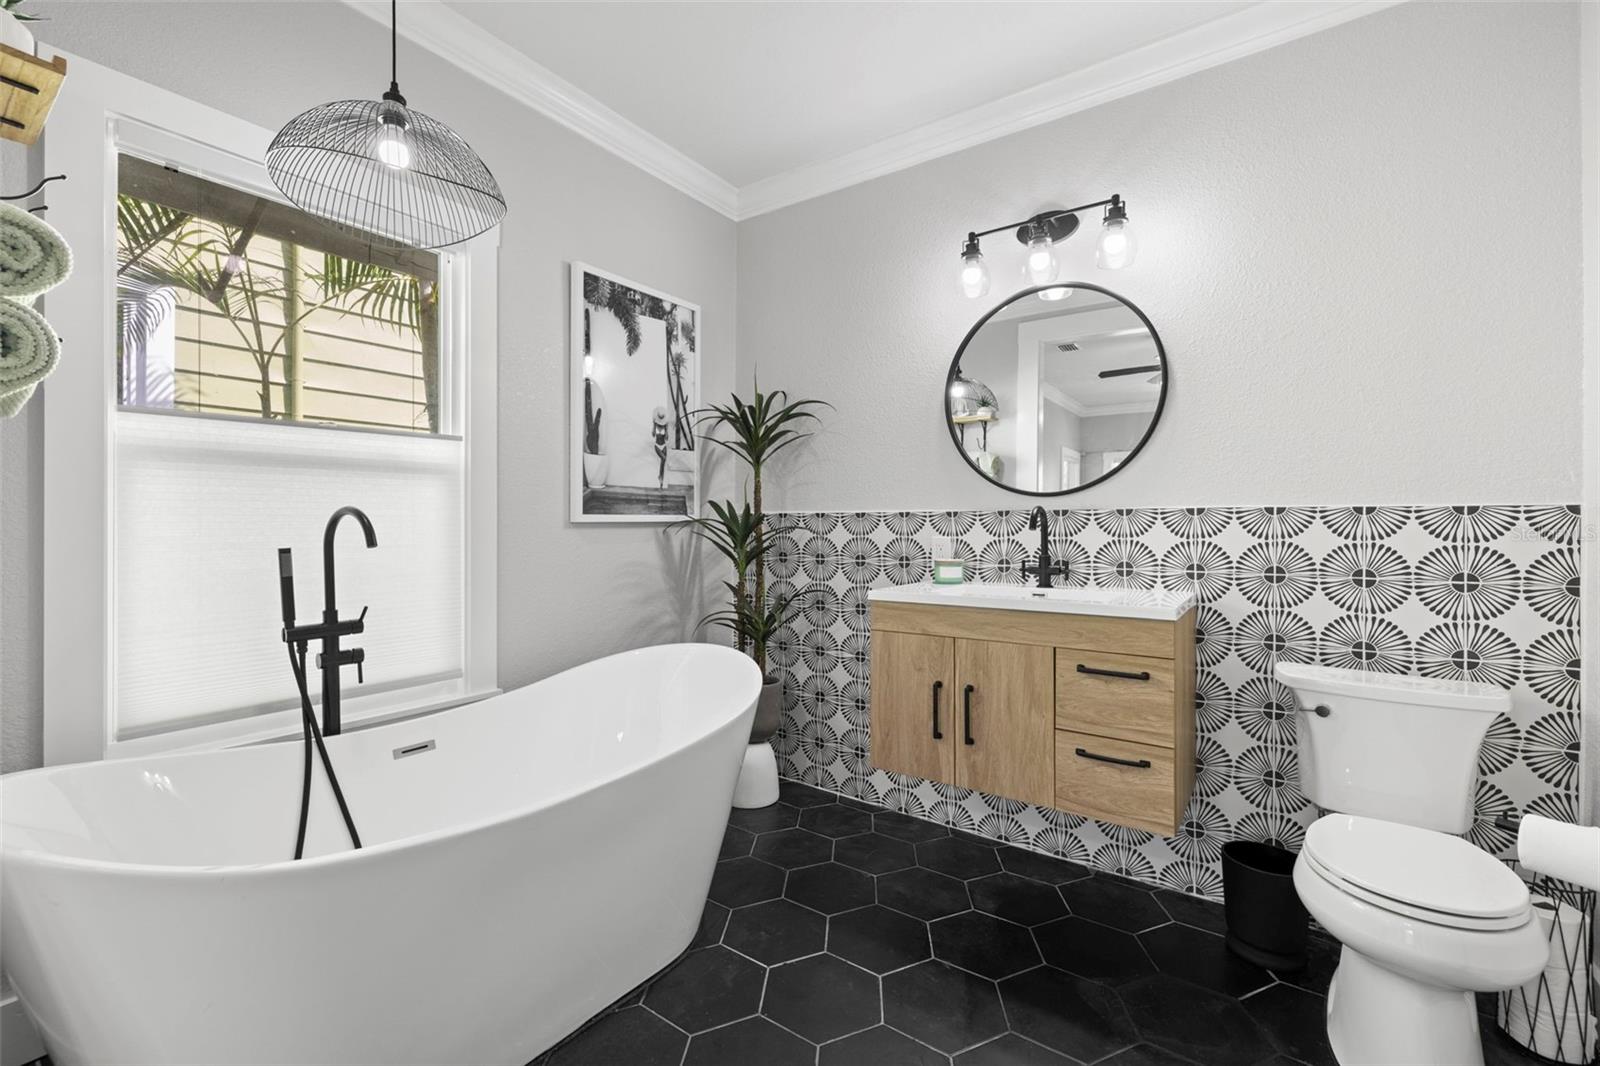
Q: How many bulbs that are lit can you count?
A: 4